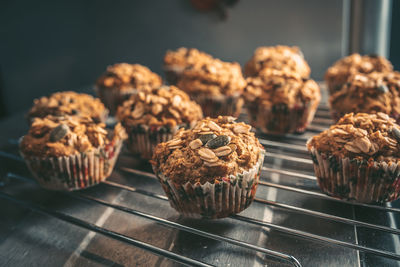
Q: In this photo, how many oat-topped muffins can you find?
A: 12